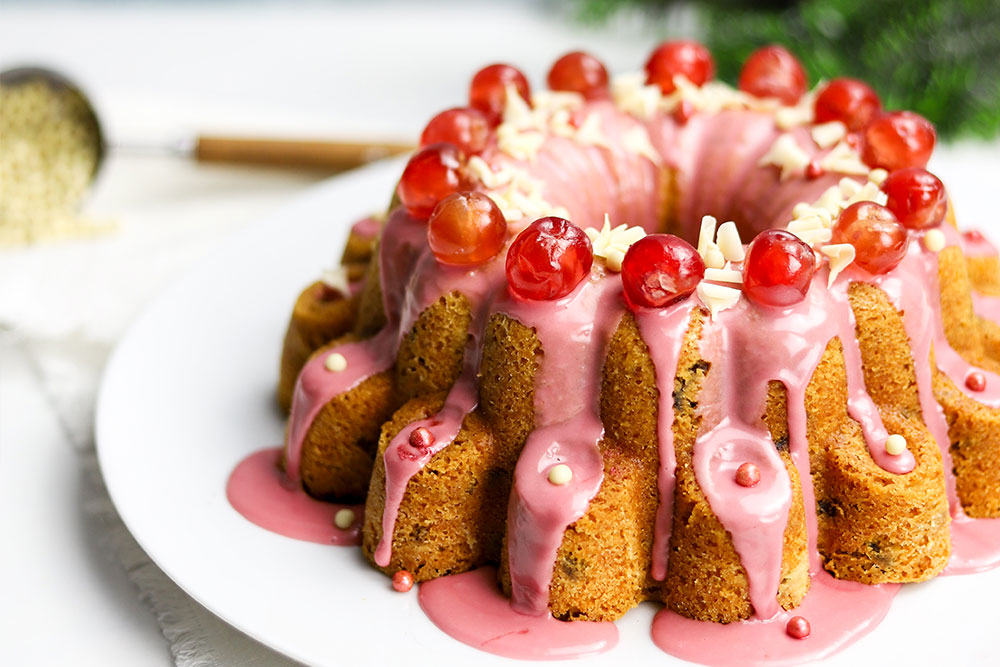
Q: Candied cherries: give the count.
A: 14